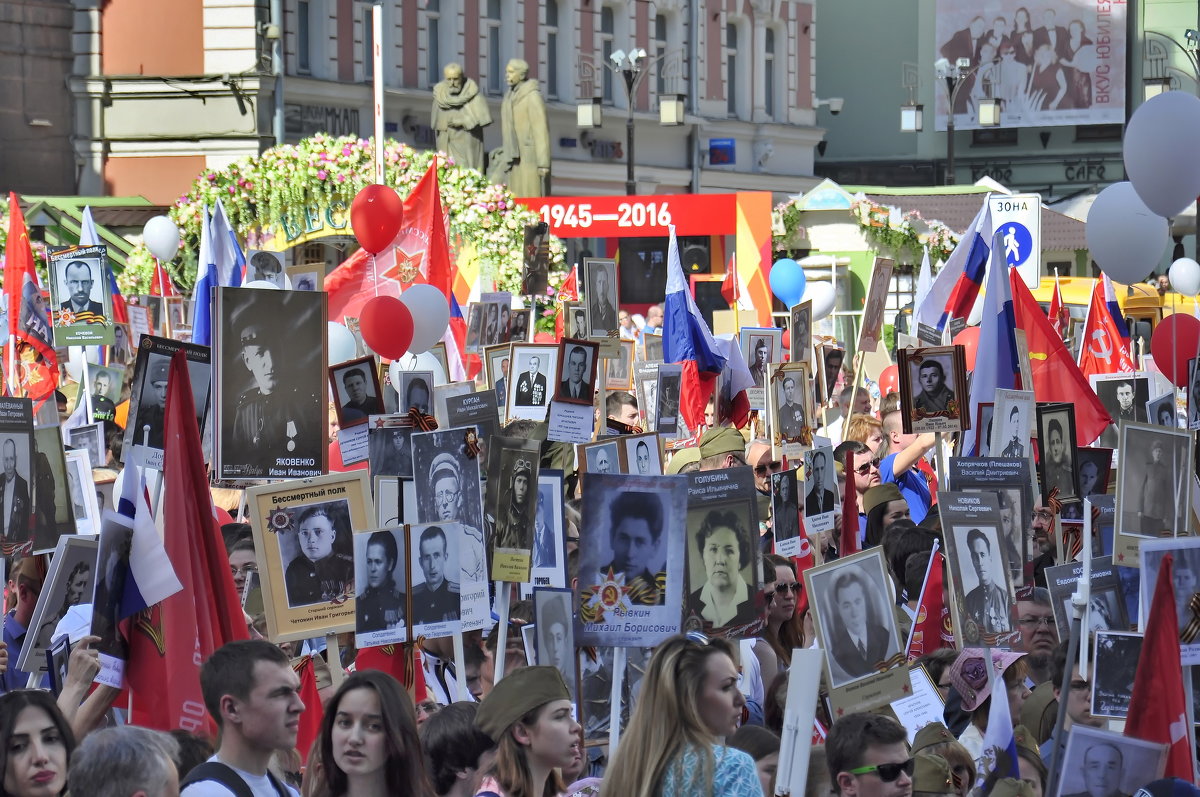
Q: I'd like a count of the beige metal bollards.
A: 0